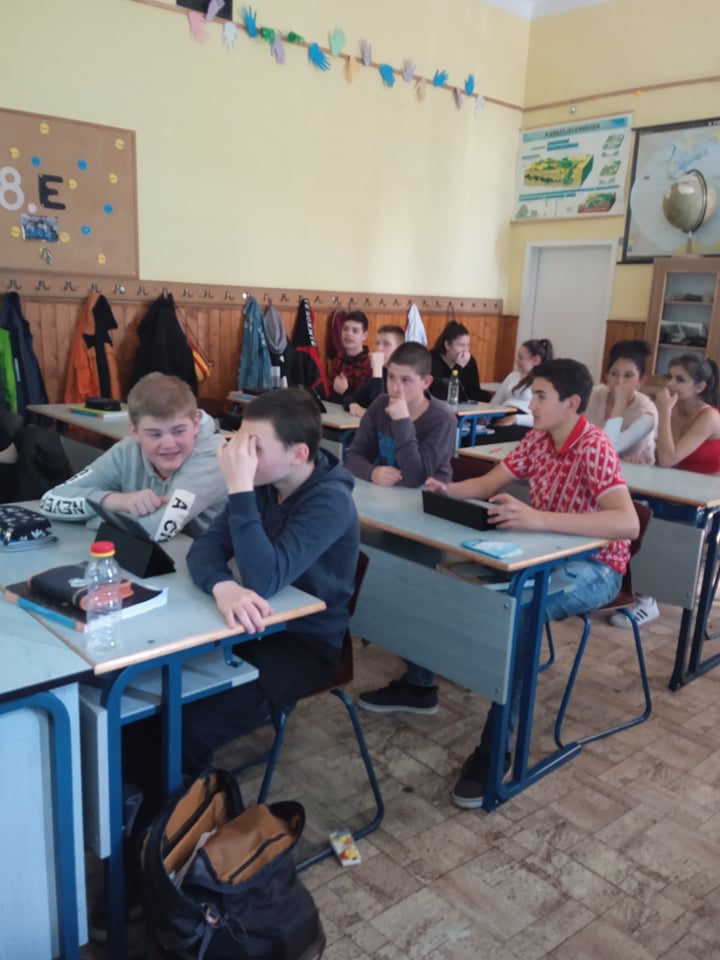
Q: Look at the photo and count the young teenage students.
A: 10